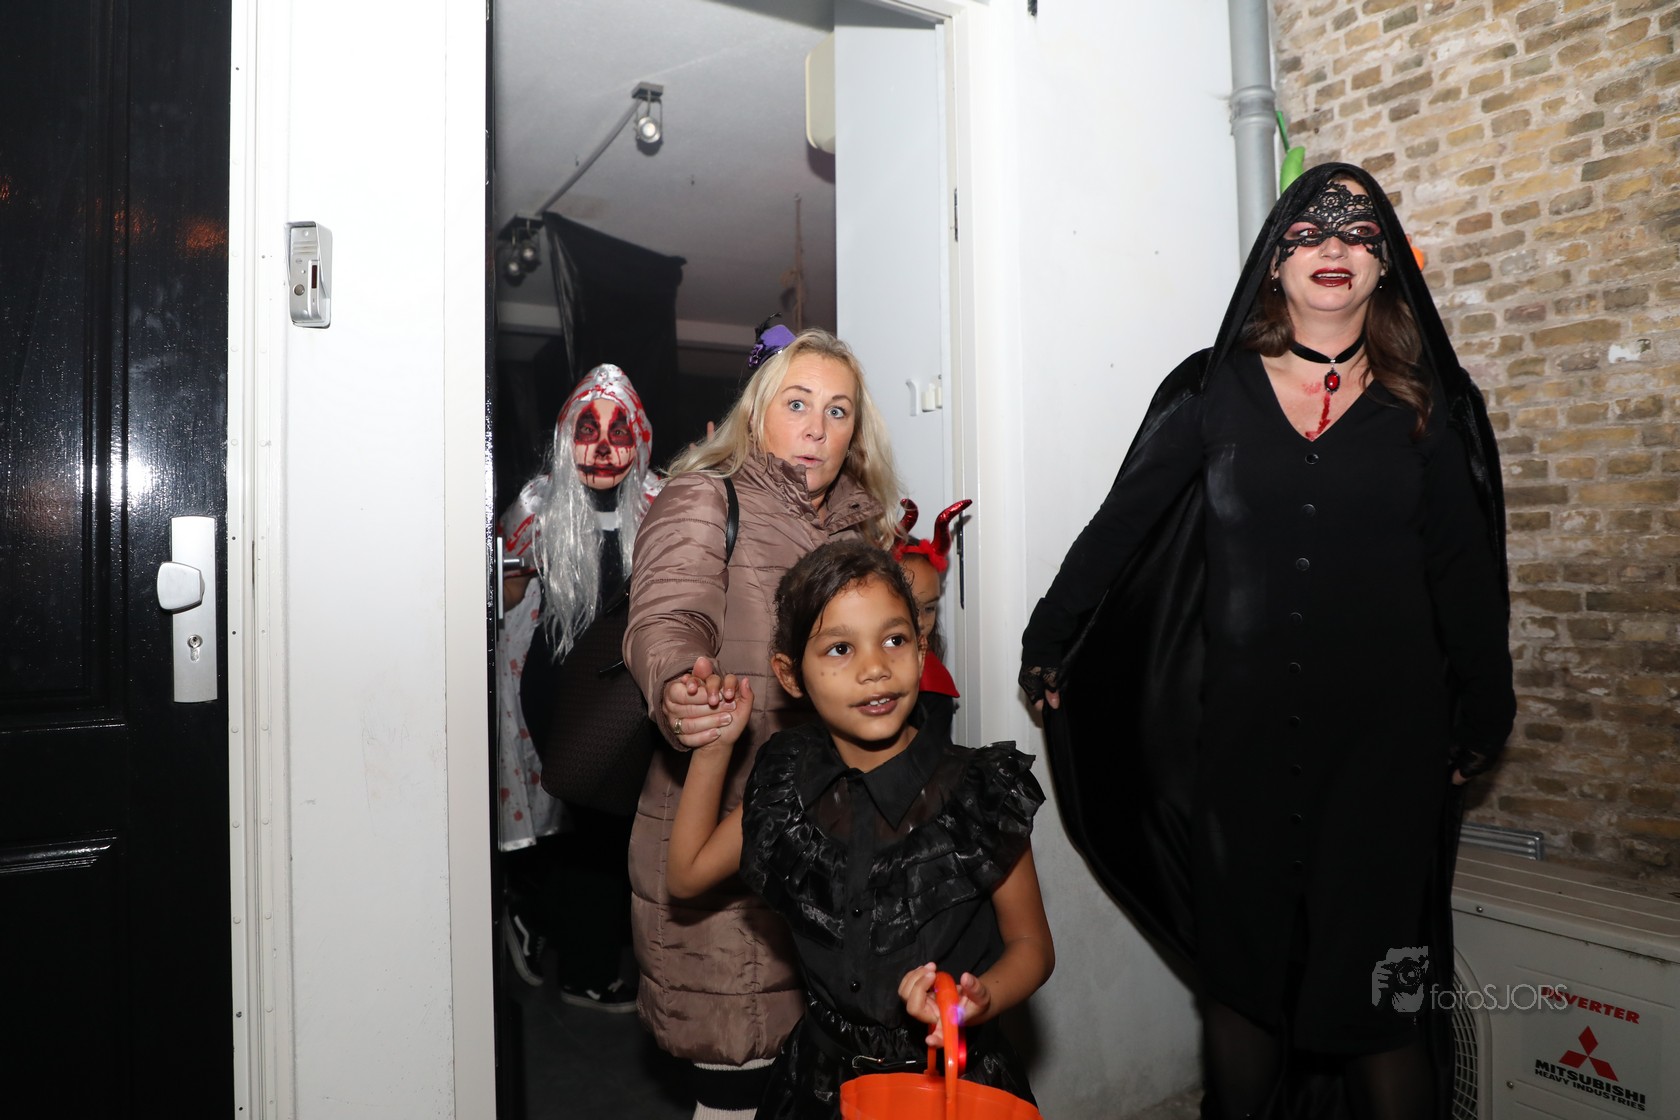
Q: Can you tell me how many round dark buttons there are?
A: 11